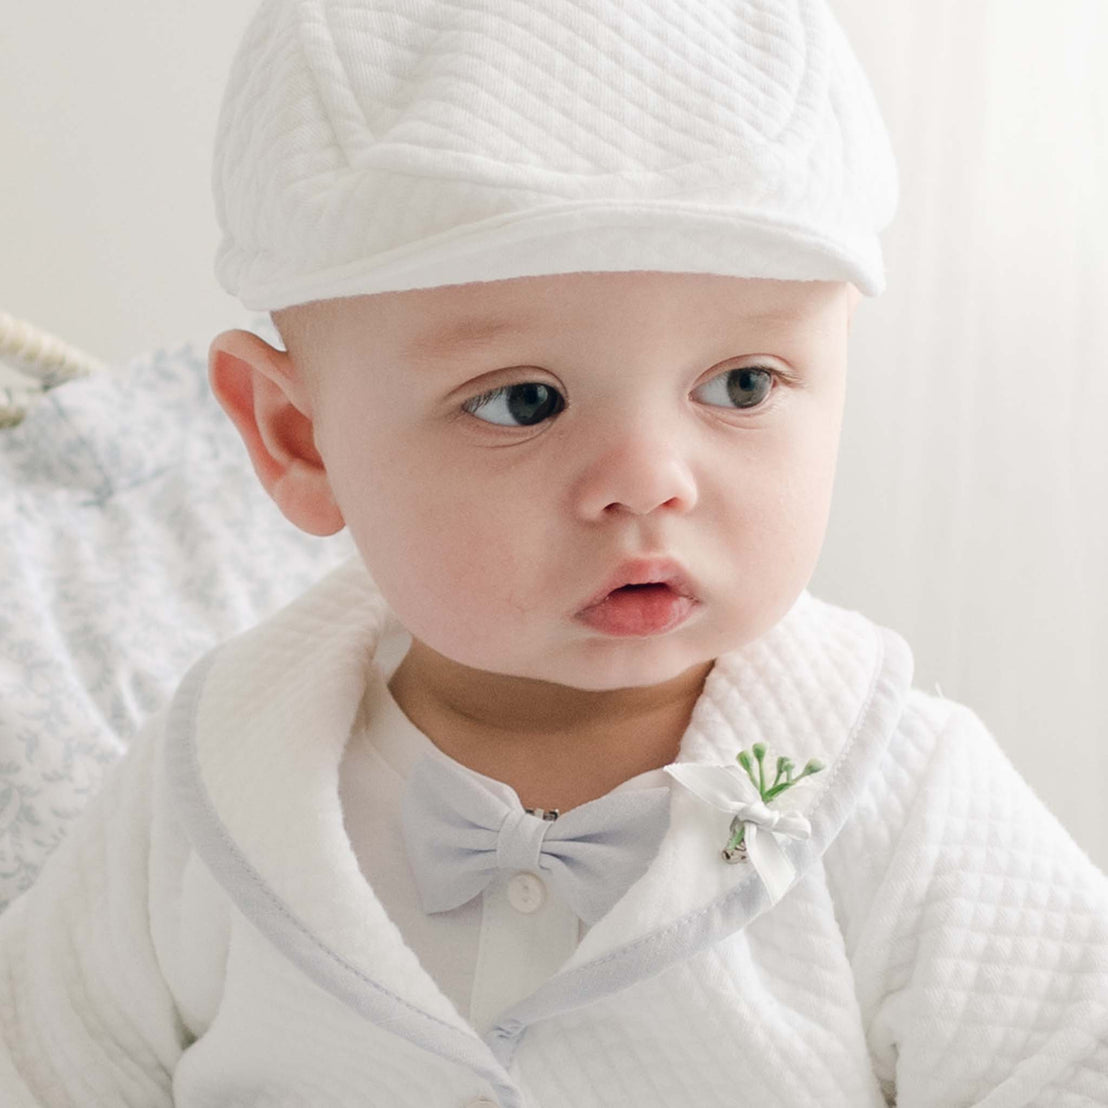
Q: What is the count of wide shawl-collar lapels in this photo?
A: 2